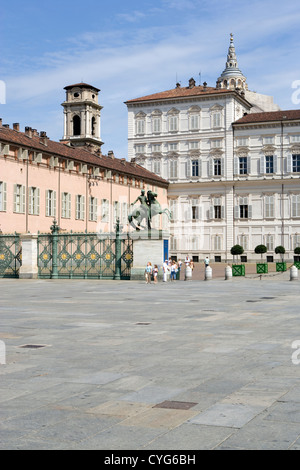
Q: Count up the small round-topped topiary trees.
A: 4